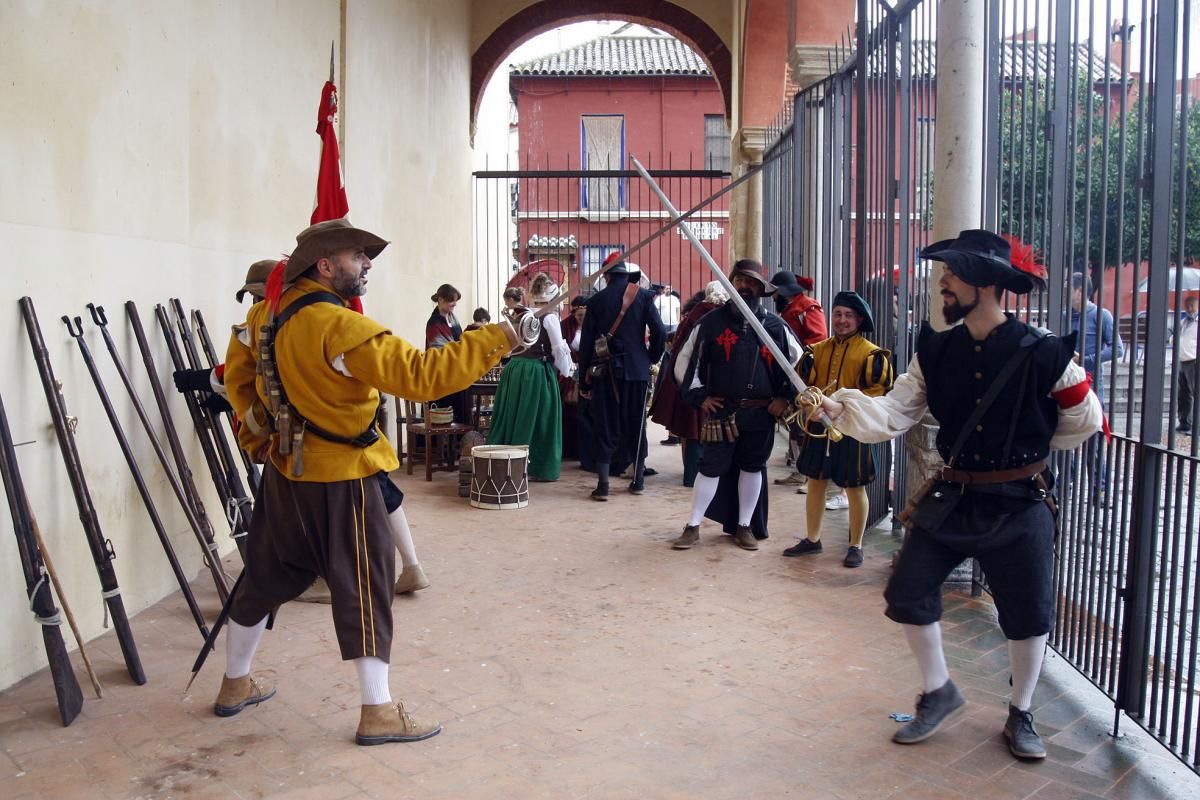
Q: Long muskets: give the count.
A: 6